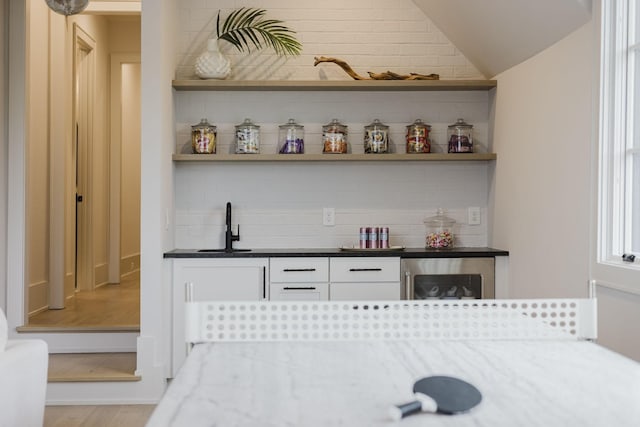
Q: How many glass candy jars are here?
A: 8